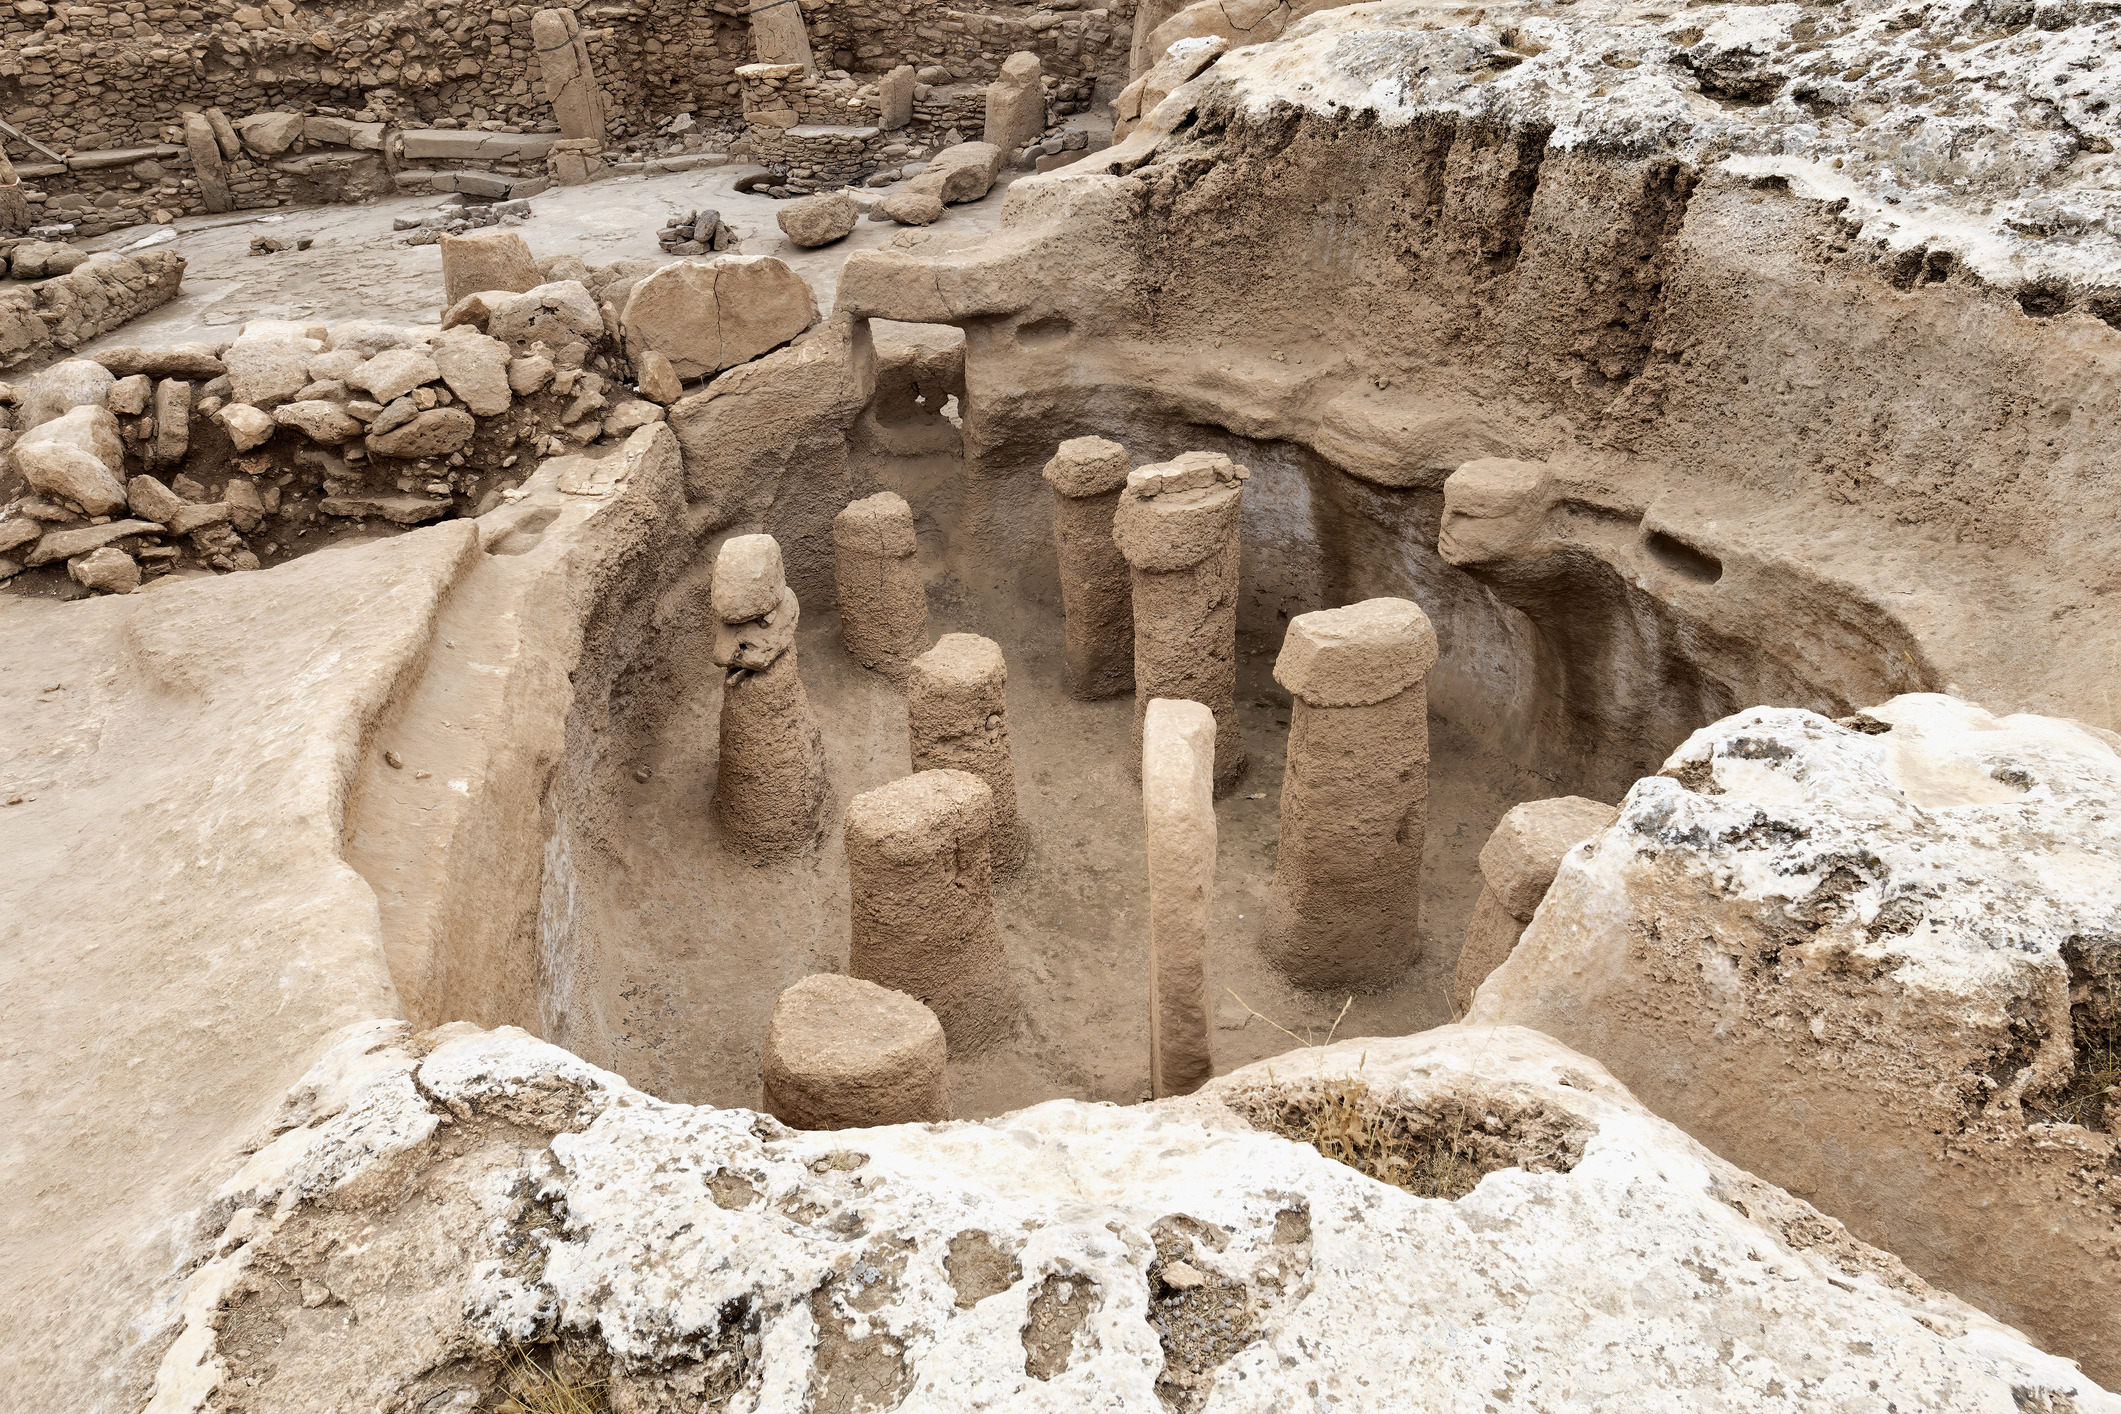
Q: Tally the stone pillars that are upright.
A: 10